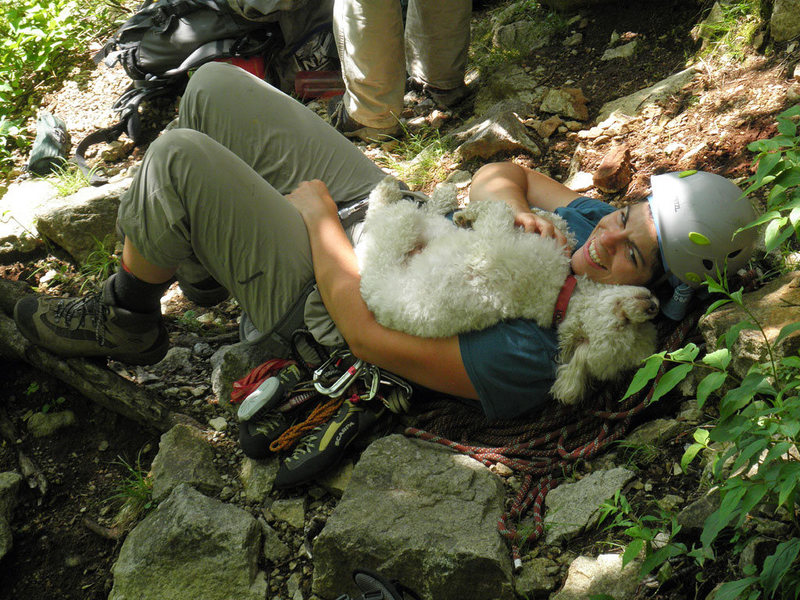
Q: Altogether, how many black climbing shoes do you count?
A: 2